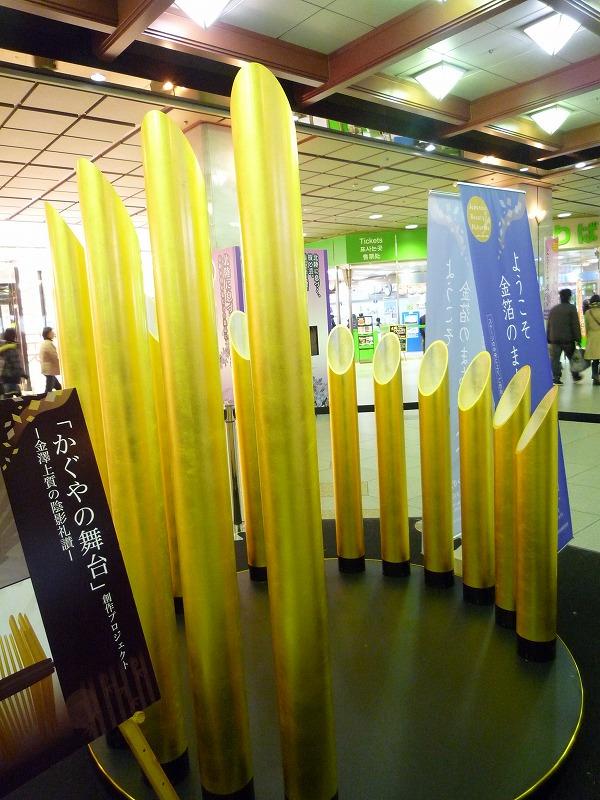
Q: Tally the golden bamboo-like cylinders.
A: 12